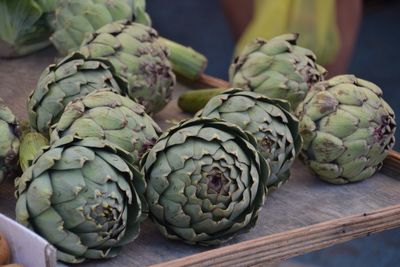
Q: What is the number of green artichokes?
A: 10